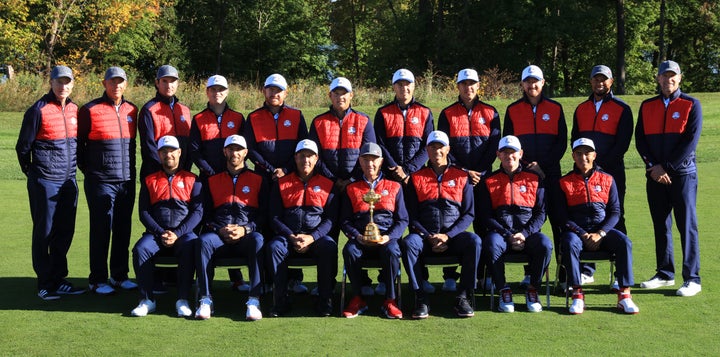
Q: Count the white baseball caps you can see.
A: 12